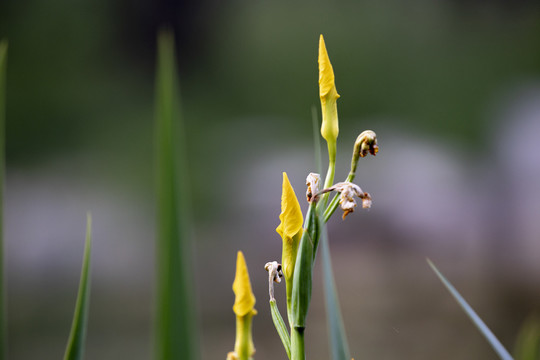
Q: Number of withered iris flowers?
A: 4